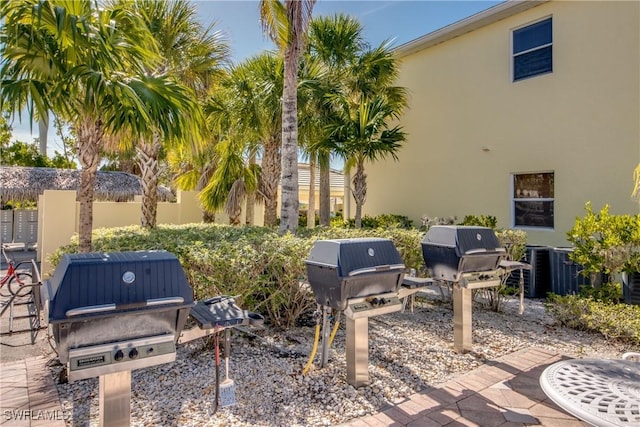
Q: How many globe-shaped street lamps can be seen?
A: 0